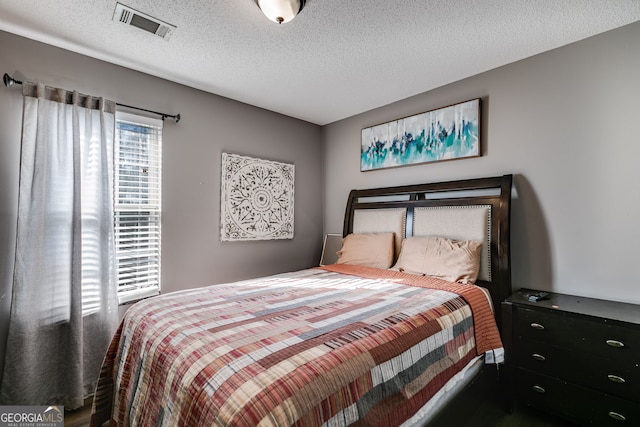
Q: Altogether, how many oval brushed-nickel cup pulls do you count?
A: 6